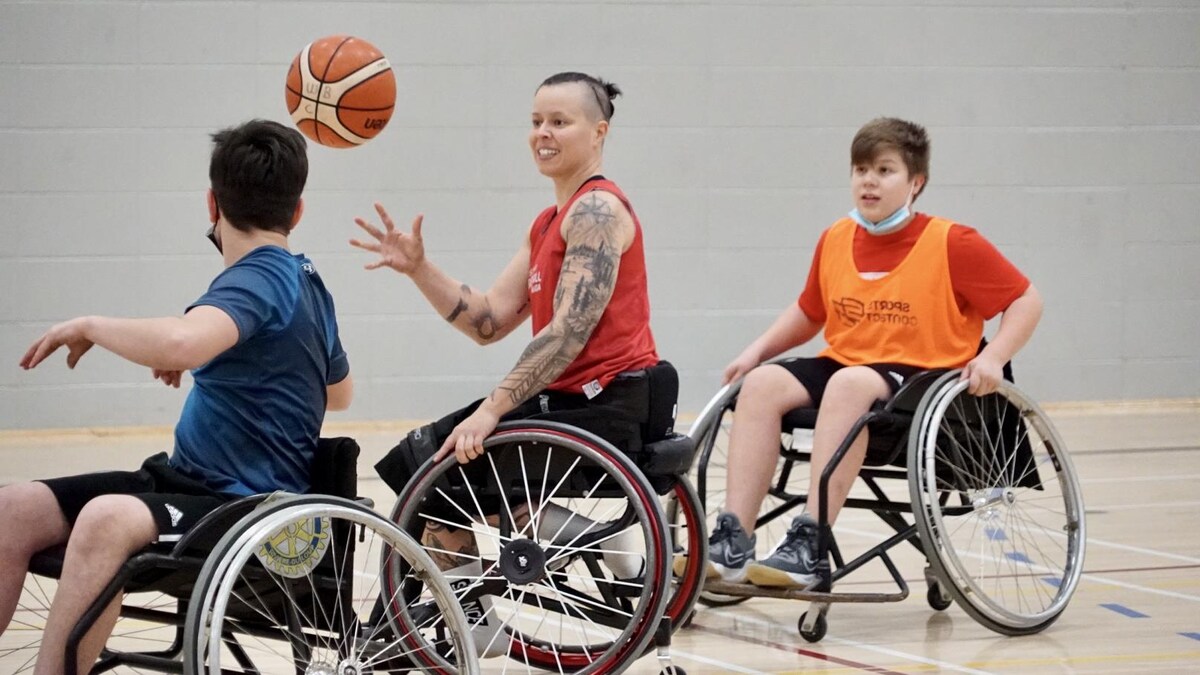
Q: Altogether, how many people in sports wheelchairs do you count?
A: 3